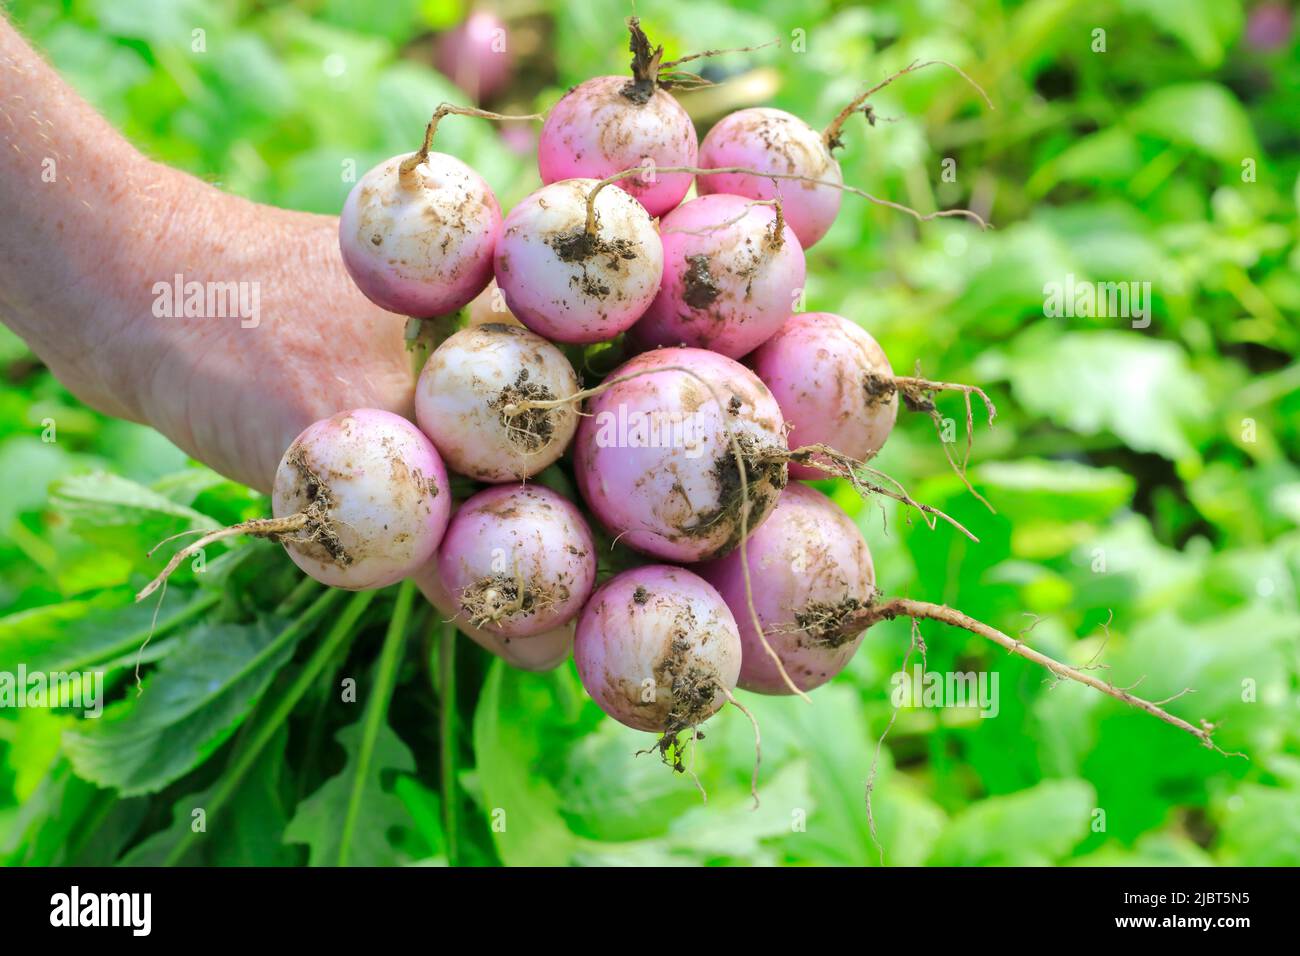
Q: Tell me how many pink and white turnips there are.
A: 12